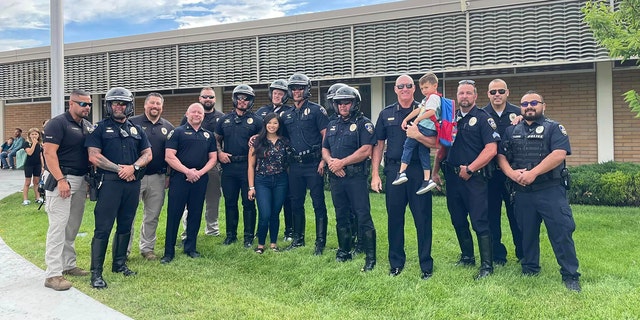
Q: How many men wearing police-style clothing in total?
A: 14